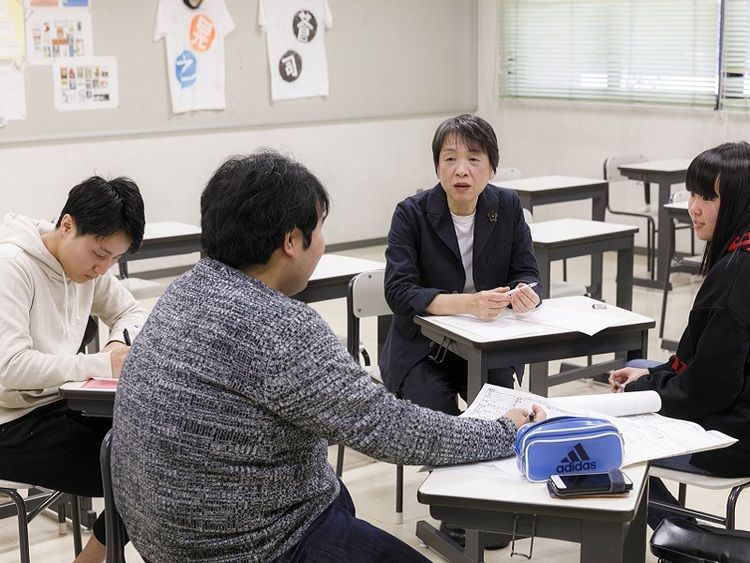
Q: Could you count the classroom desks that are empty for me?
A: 6